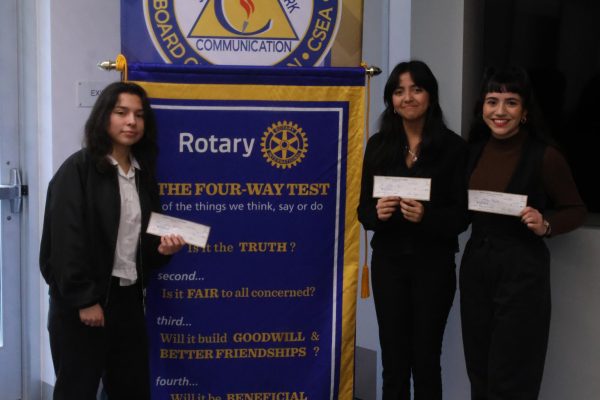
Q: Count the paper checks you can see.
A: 3